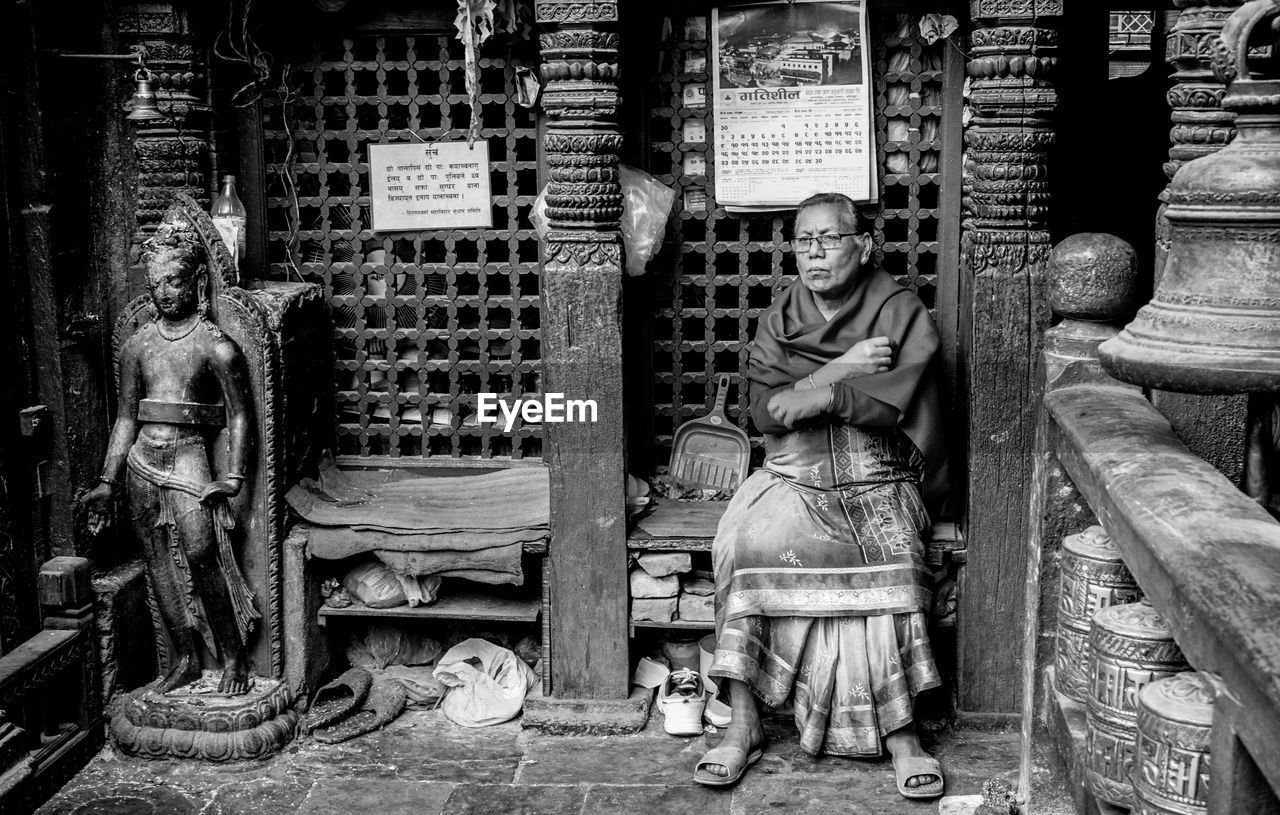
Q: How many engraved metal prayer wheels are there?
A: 3